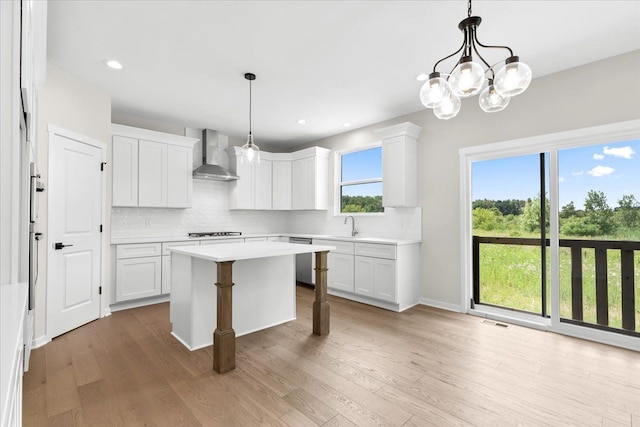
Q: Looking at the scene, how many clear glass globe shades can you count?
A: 5